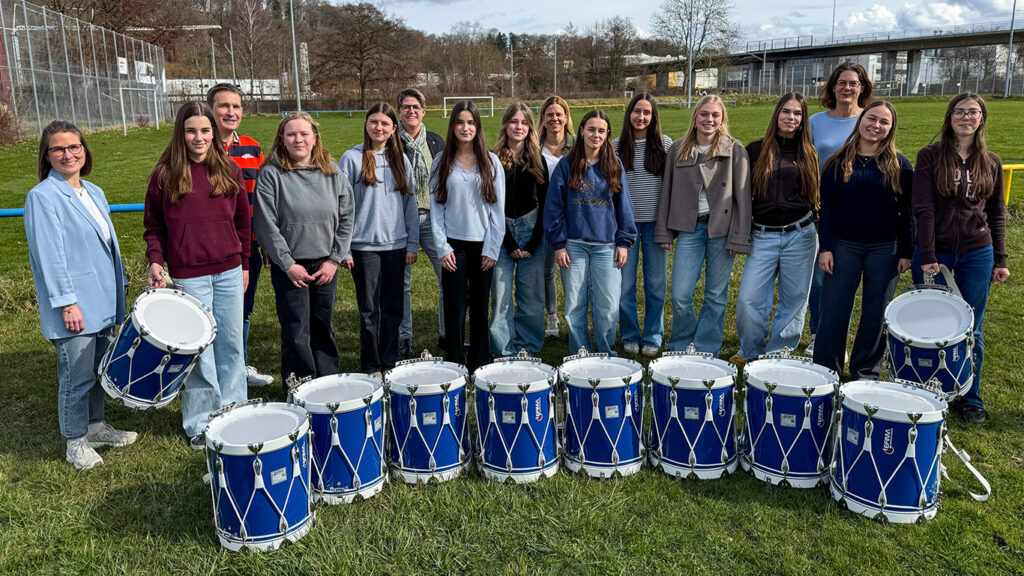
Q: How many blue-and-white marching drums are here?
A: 10